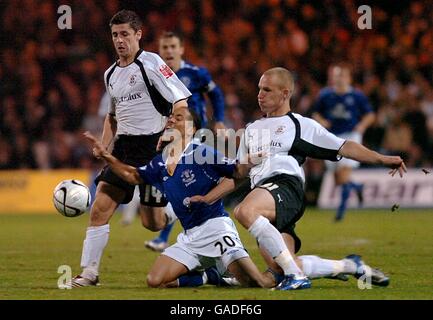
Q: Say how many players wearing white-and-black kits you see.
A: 2